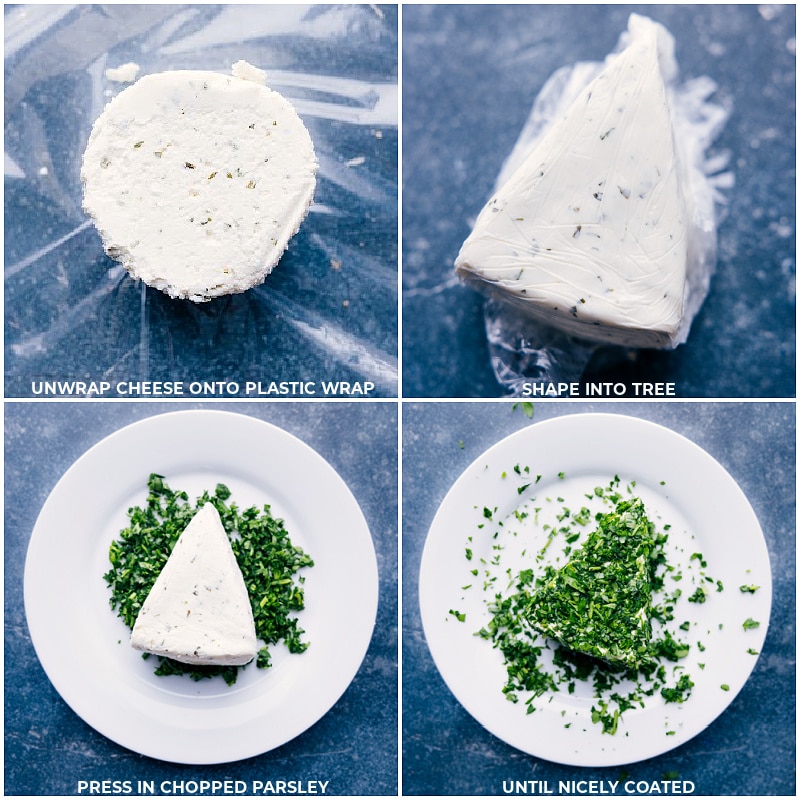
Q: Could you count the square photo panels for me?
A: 4